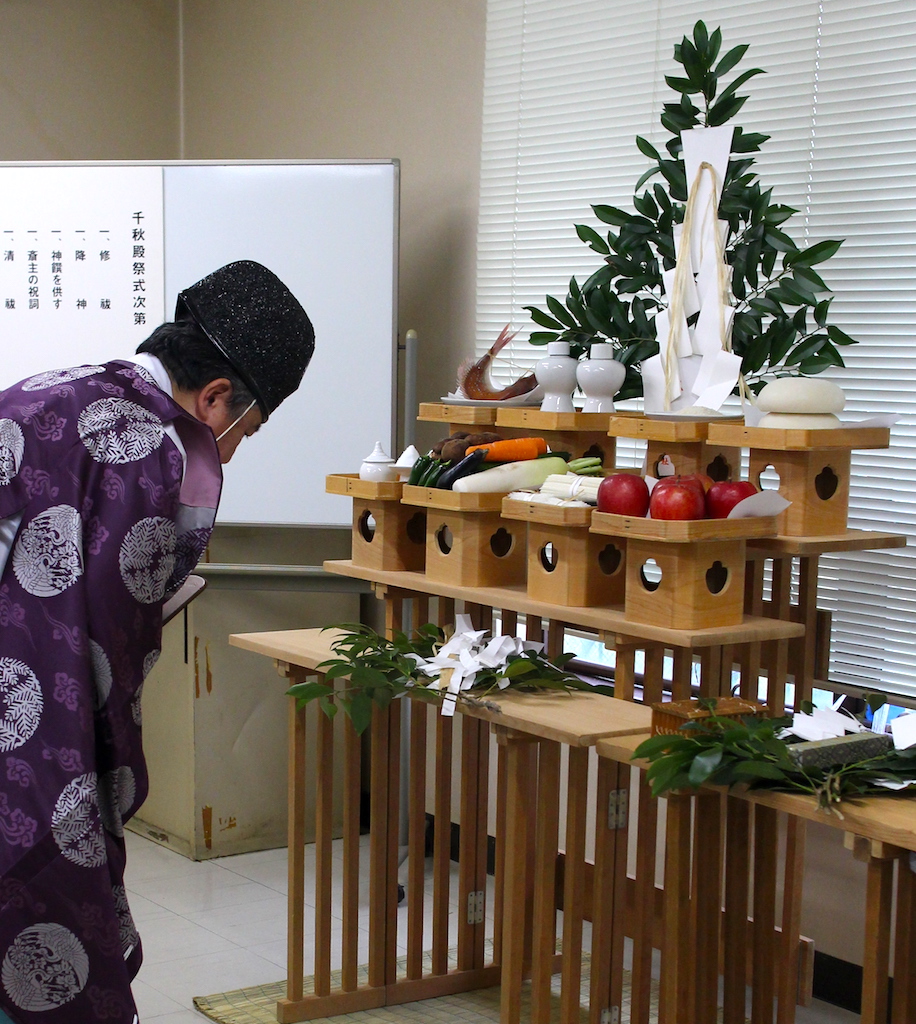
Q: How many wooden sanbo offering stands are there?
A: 8